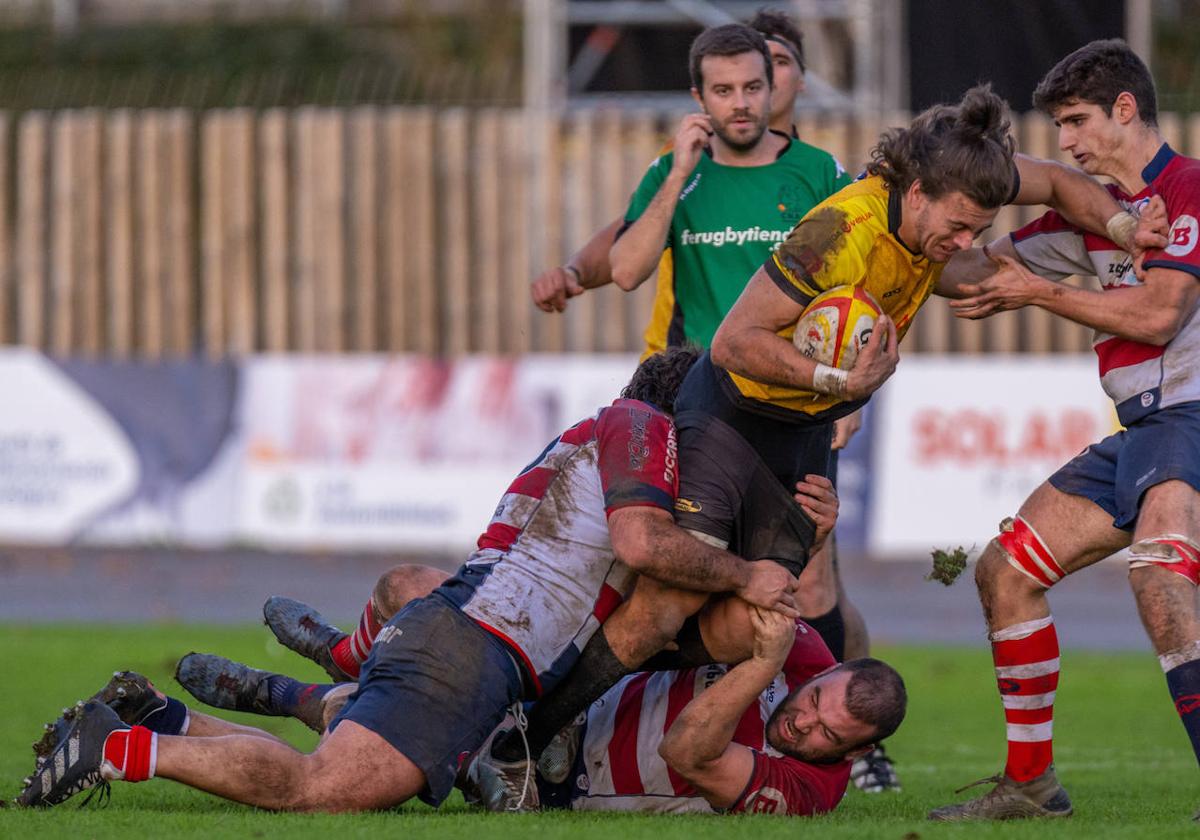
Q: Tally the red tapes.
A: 2